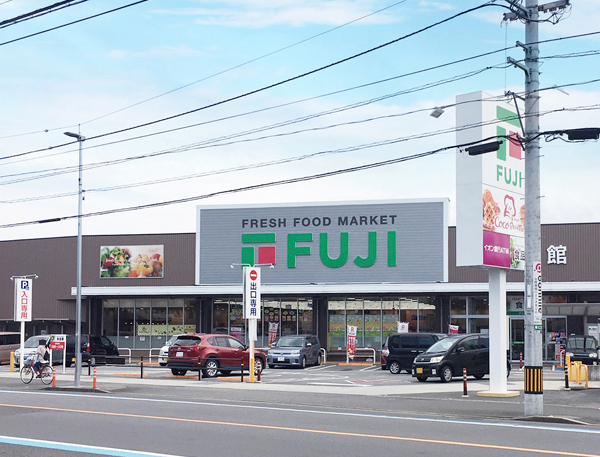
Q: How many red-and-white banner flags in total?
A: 4